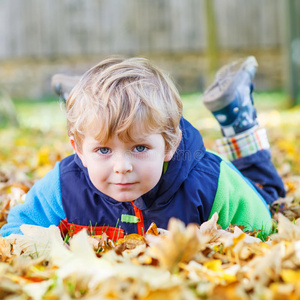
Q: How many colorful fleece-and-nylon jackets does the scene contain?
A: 1